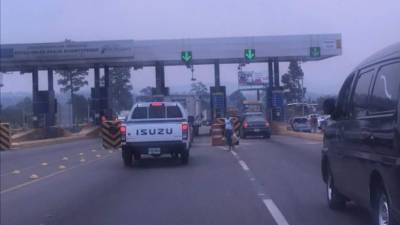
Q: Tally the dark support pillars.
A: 8